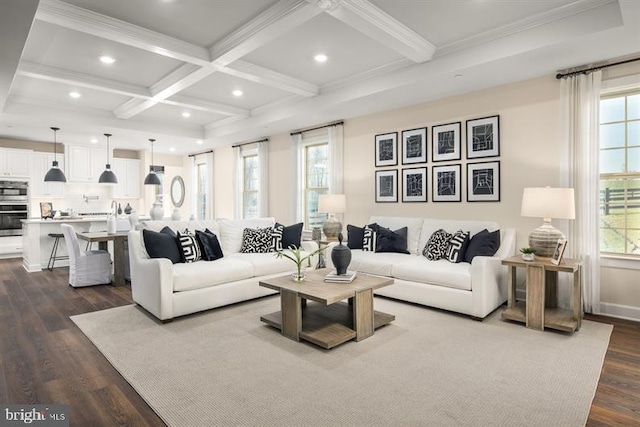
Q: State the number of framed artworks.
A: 8